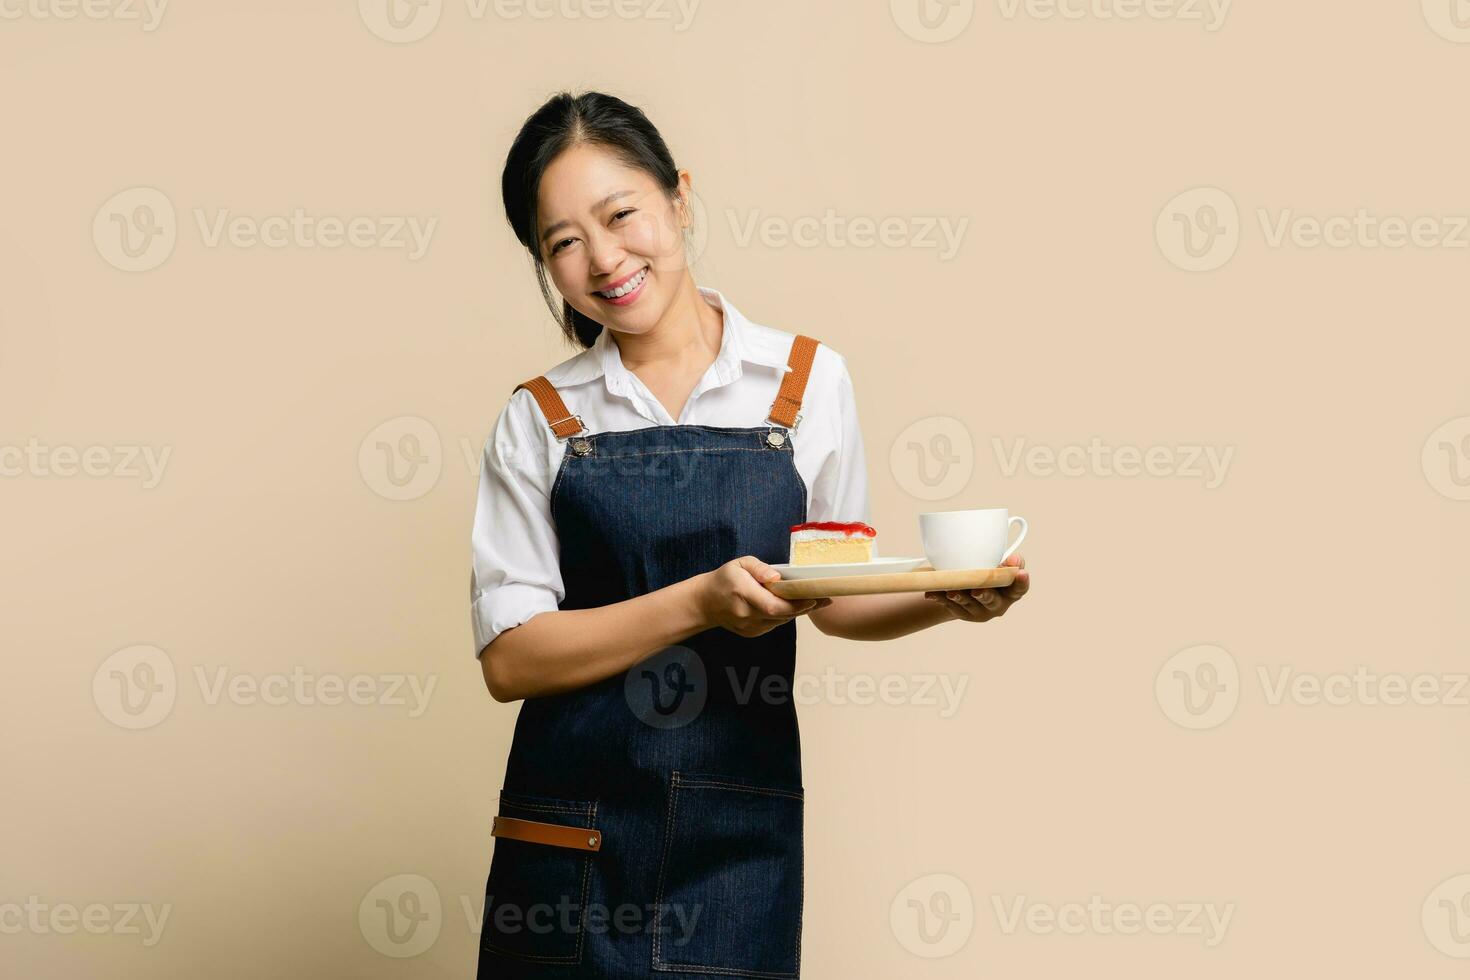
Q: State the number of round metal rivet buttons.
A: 3